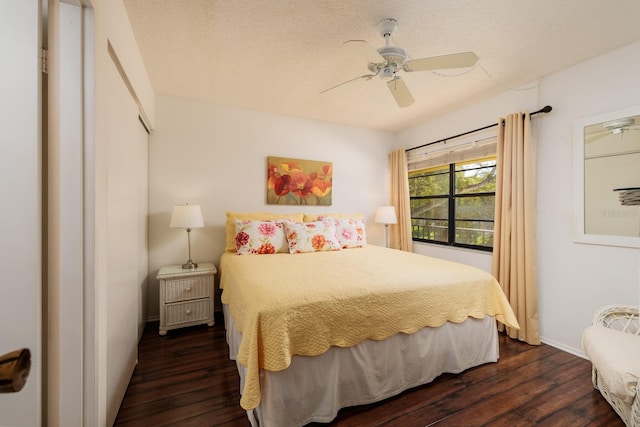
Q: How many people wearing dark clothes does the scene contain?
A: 0